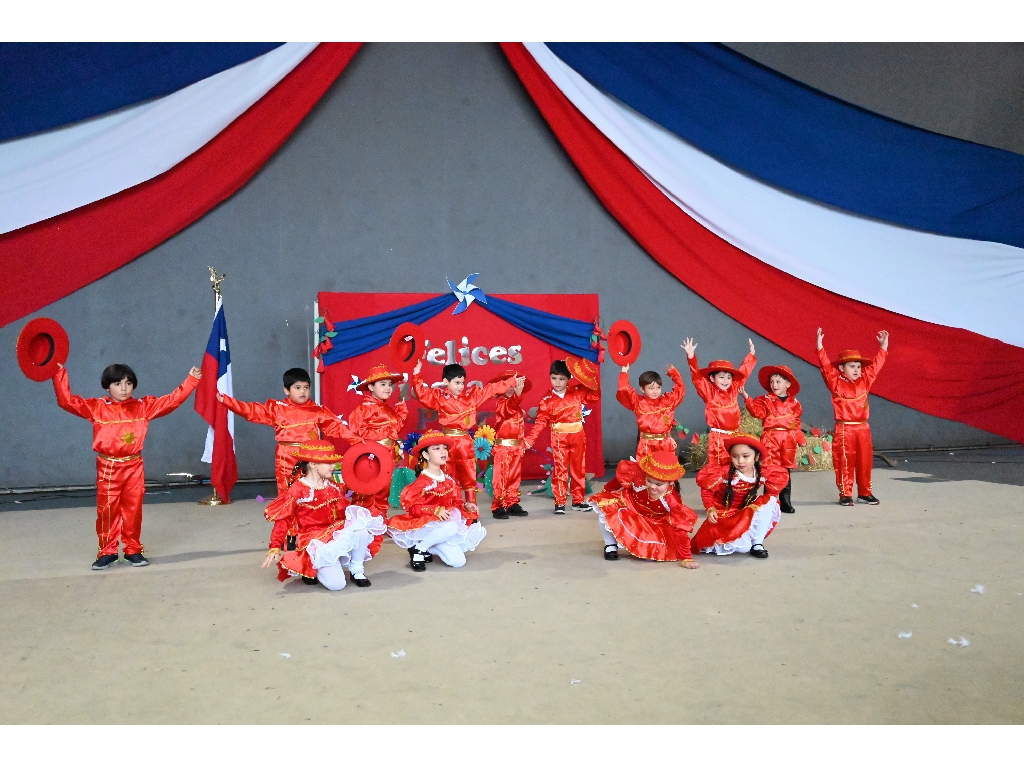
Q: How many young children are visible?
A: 14